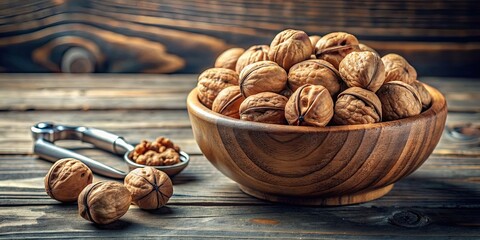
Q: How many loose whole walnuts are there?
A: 3